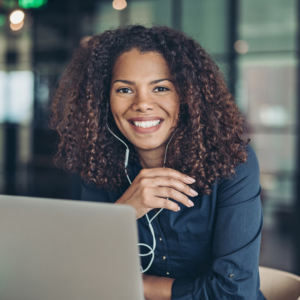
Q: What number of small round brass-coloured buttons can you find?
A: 4